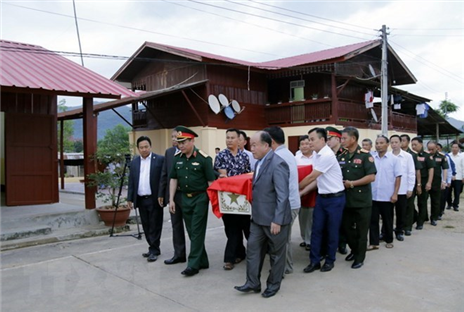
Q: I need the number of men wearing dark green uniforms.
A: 6